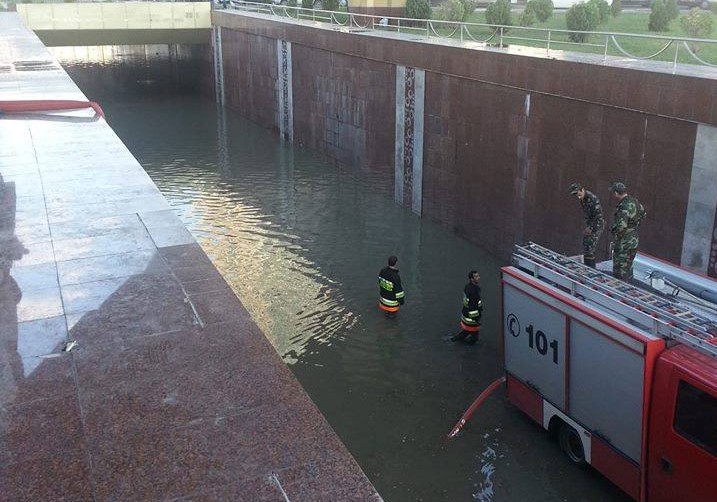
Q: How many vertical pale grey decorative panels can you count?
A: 4